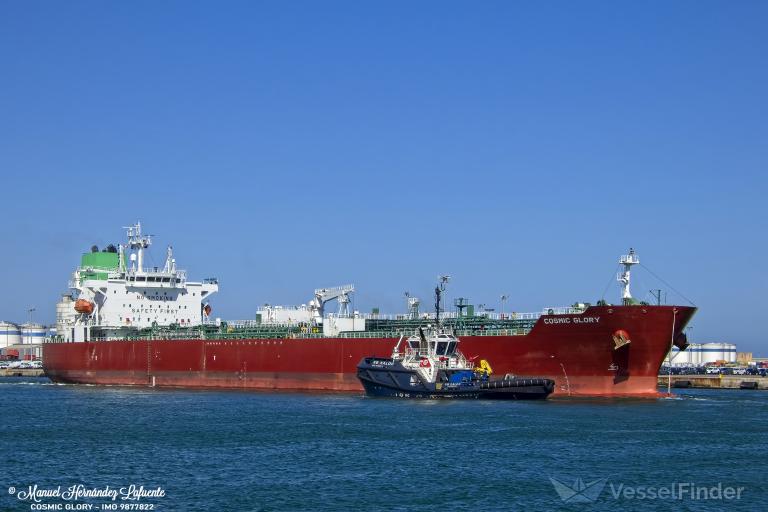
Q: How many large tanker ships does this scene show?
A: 1